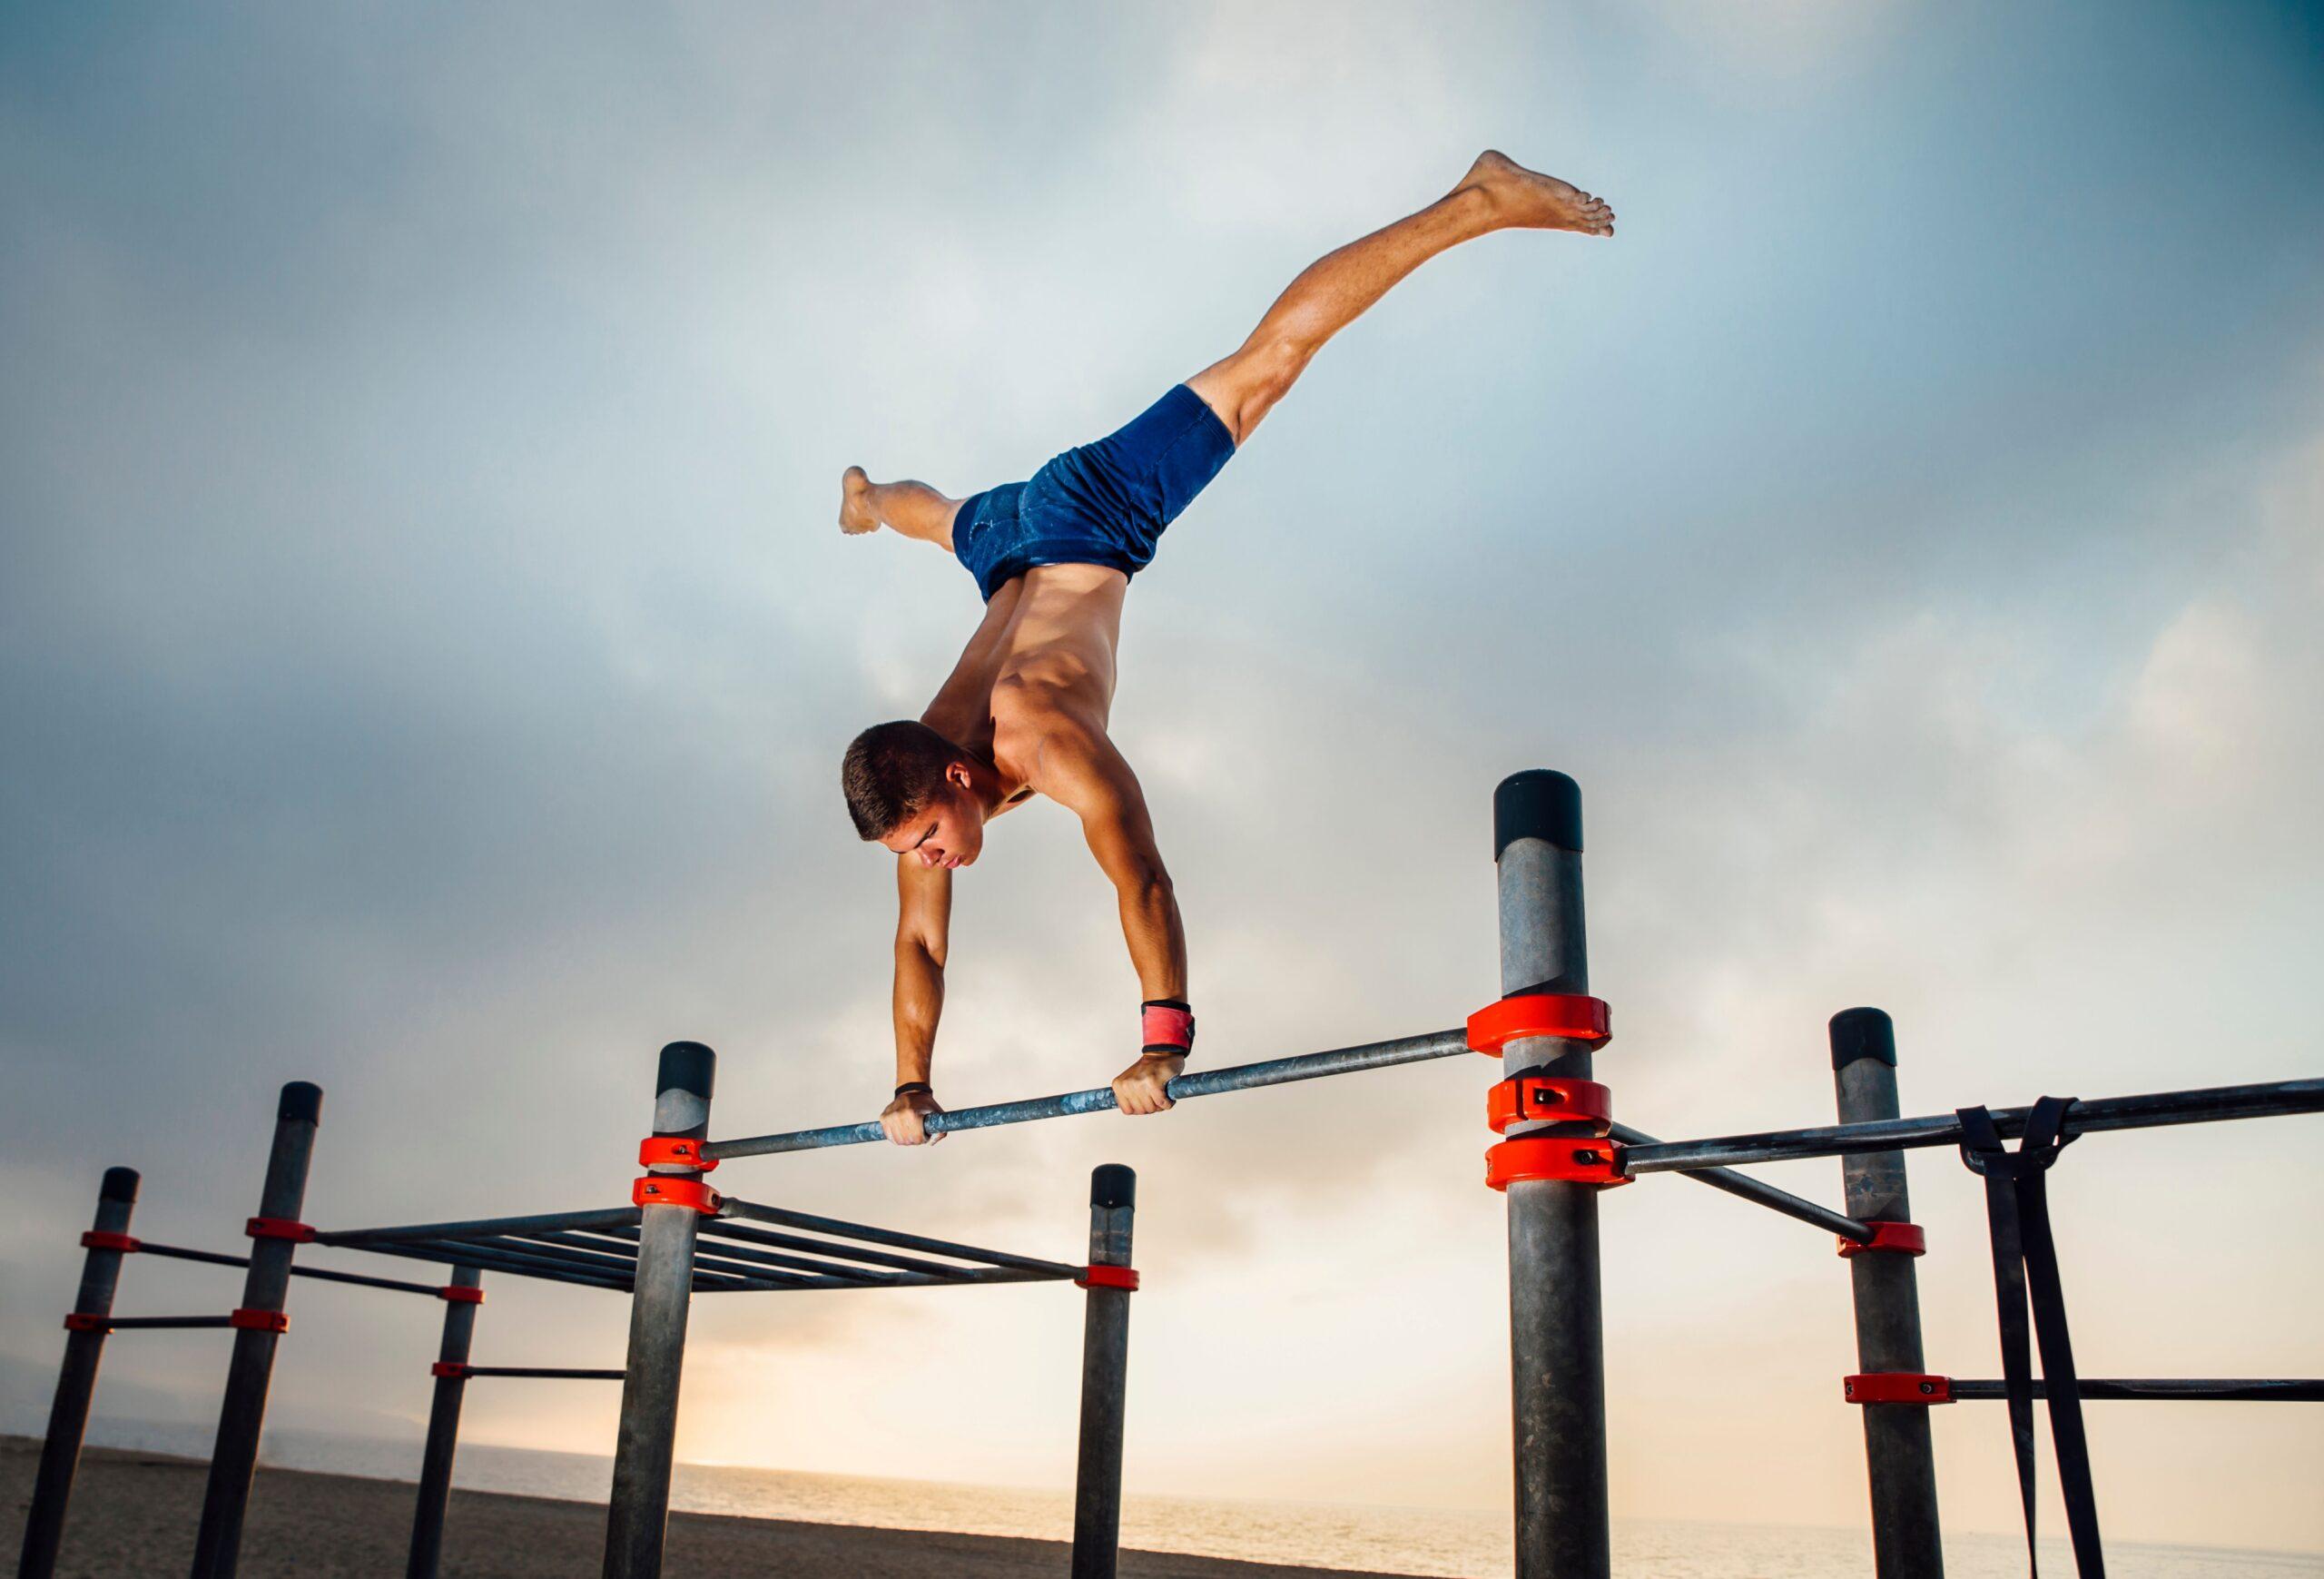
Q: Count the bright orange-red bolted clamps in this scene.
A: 14